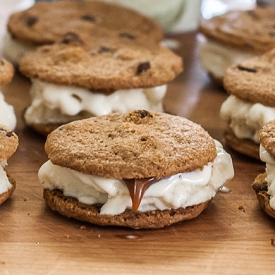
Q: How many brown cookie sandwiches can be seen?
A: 8